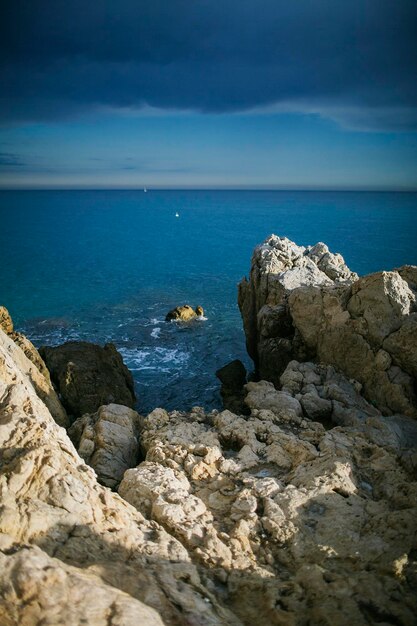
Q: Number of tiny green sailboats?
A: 0